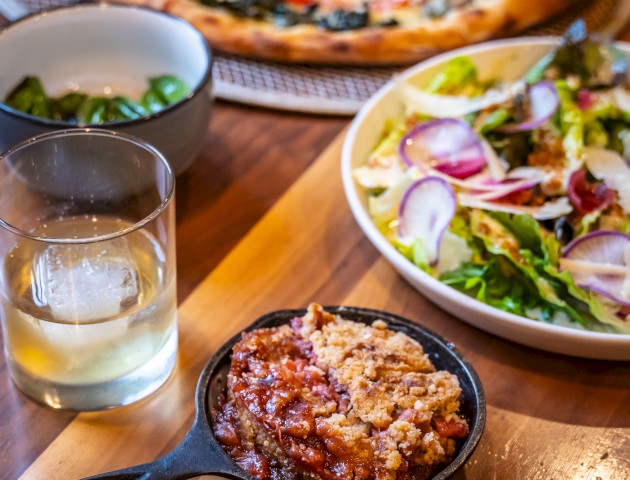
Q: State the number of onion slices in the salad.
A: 4